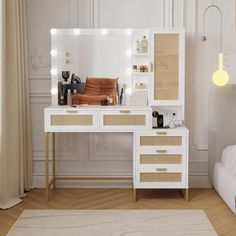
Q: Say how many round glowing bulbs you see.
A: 11